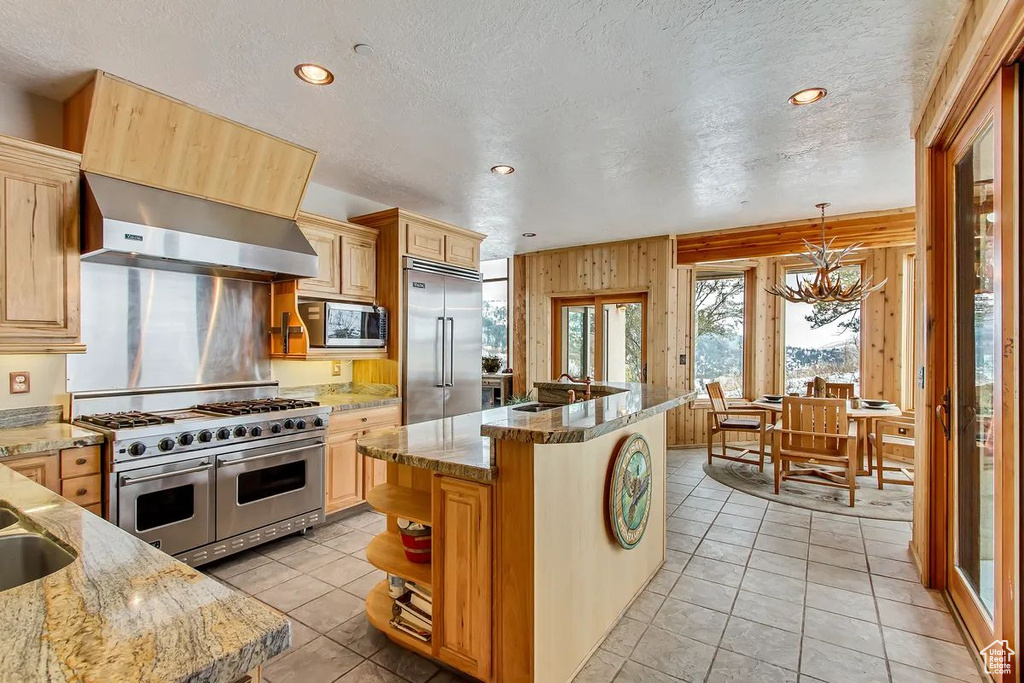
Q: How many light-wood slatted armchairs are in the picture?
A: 4